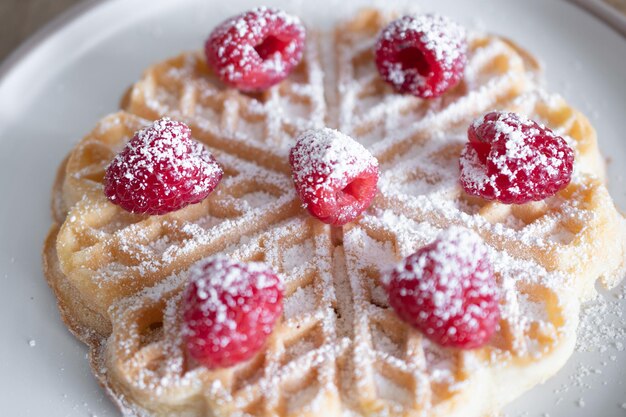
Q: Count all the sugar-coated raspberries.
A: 7